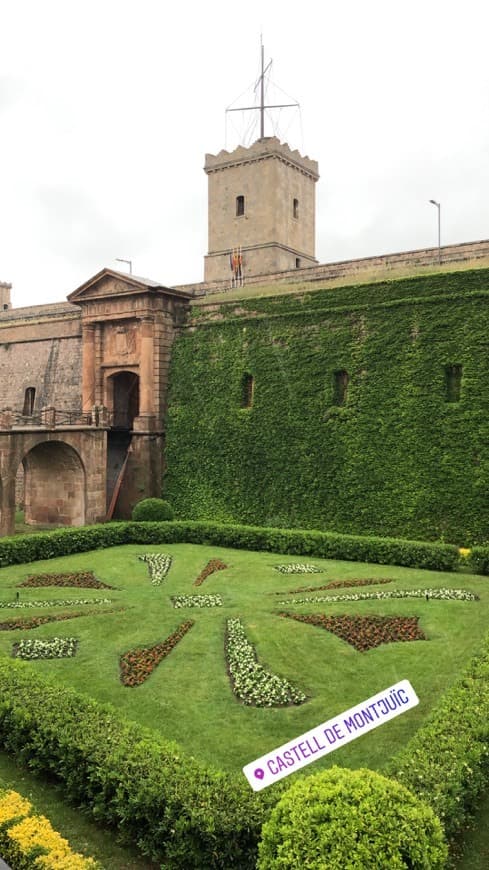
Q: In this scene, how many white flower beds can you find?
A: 7